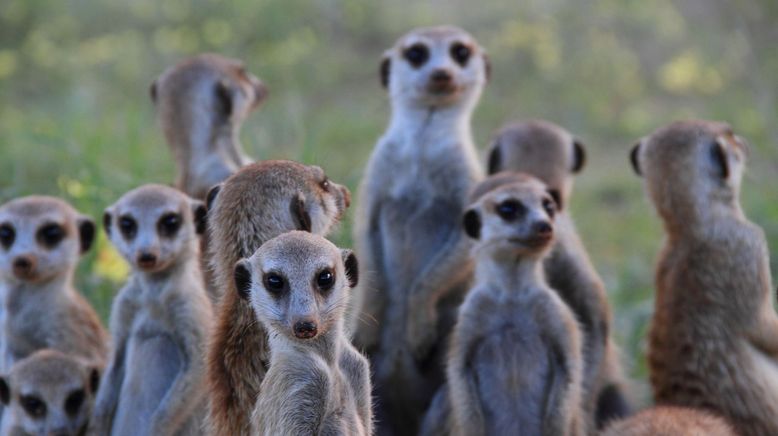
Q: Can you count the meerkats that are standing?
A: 9